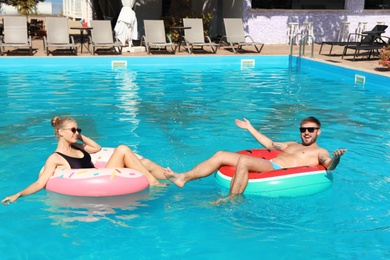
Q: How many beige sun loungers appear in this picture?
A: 6